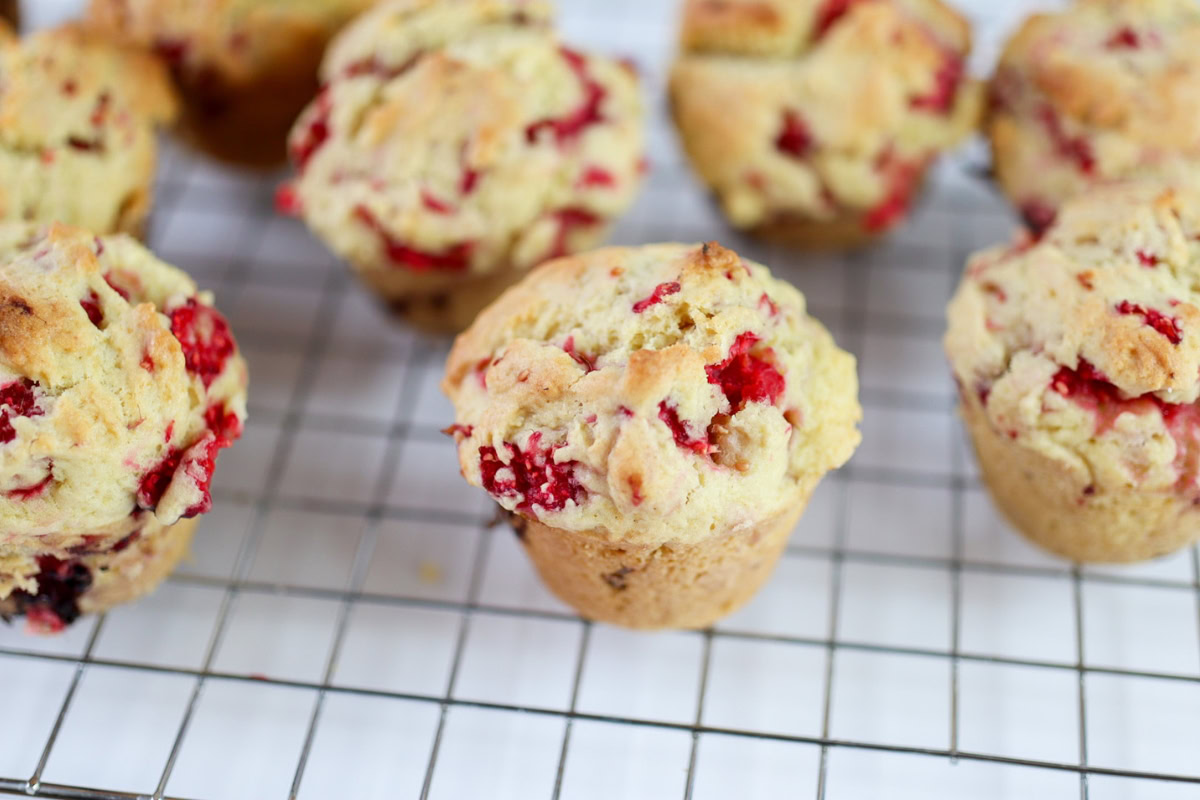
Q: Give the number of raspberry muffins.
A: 8